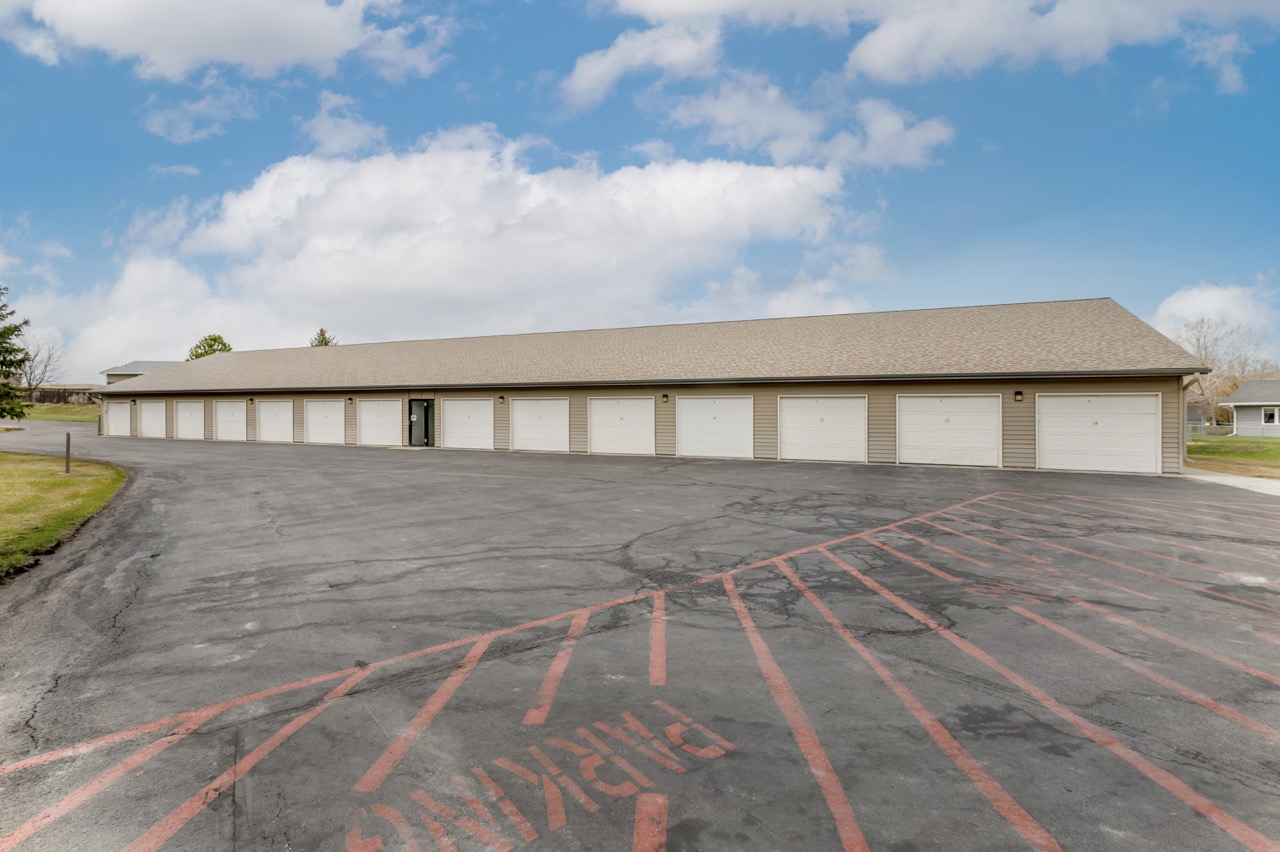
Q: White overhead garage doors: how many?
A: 14